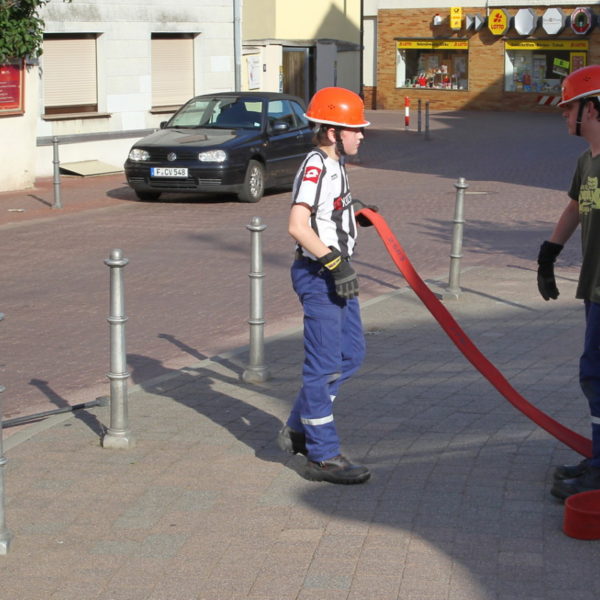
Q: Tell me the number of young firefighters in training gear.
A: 2